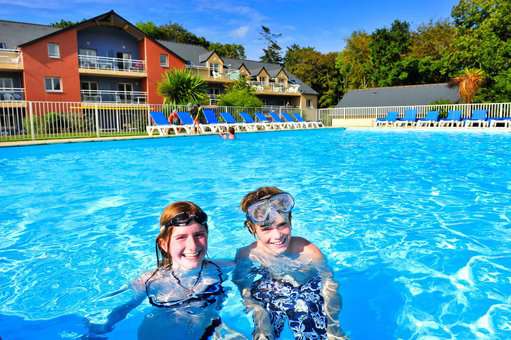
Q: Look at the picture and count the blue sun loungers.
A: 15